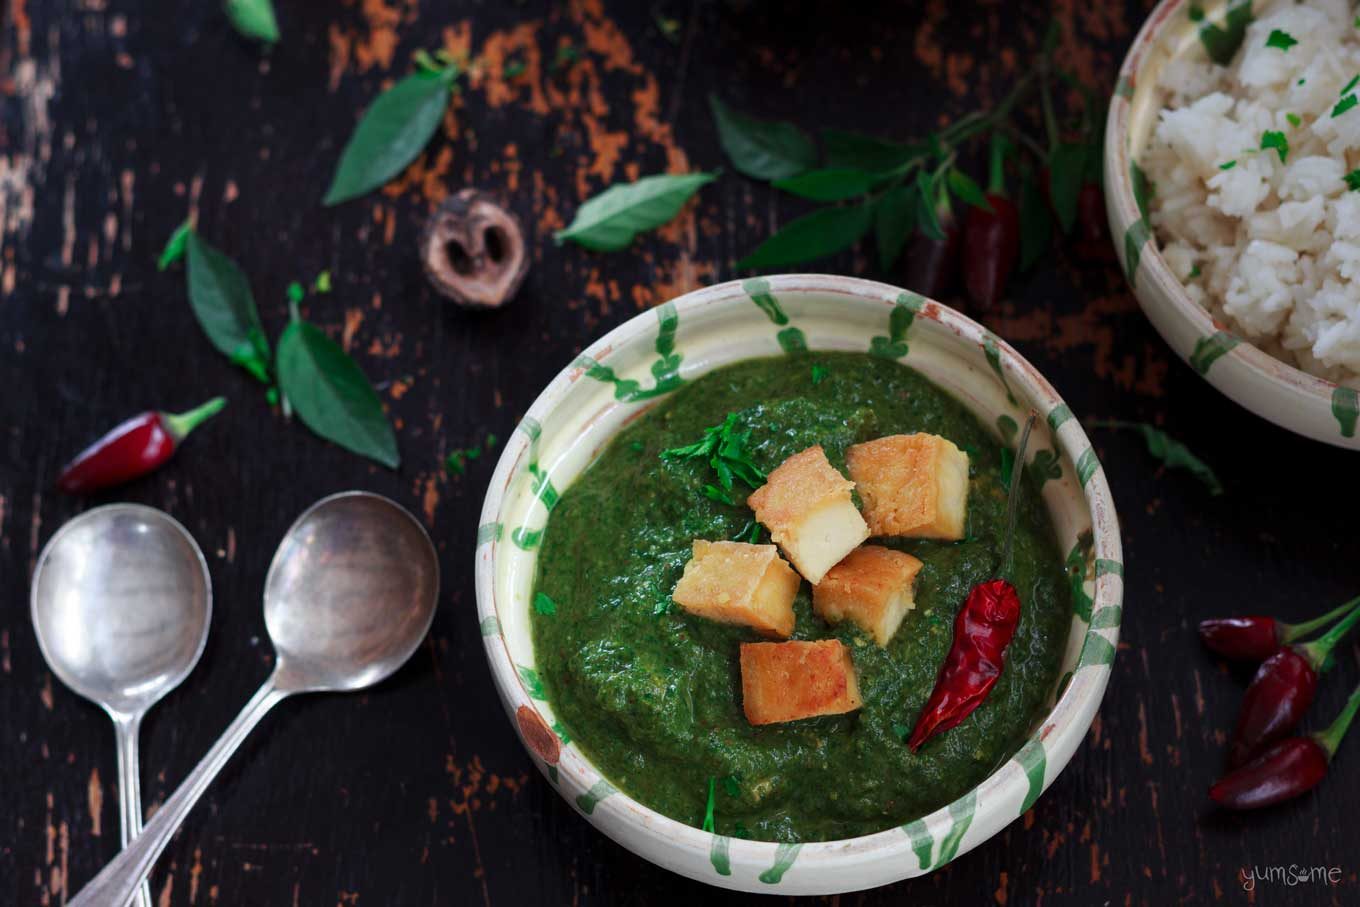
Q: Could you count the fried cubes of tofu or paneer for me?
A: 5